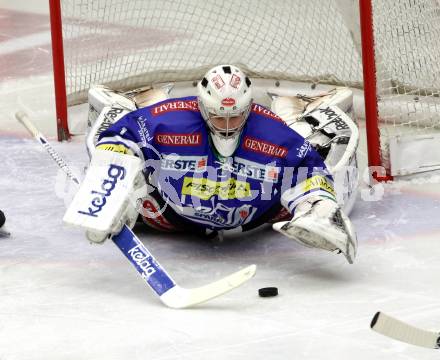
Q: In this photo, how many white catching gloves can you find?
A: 1